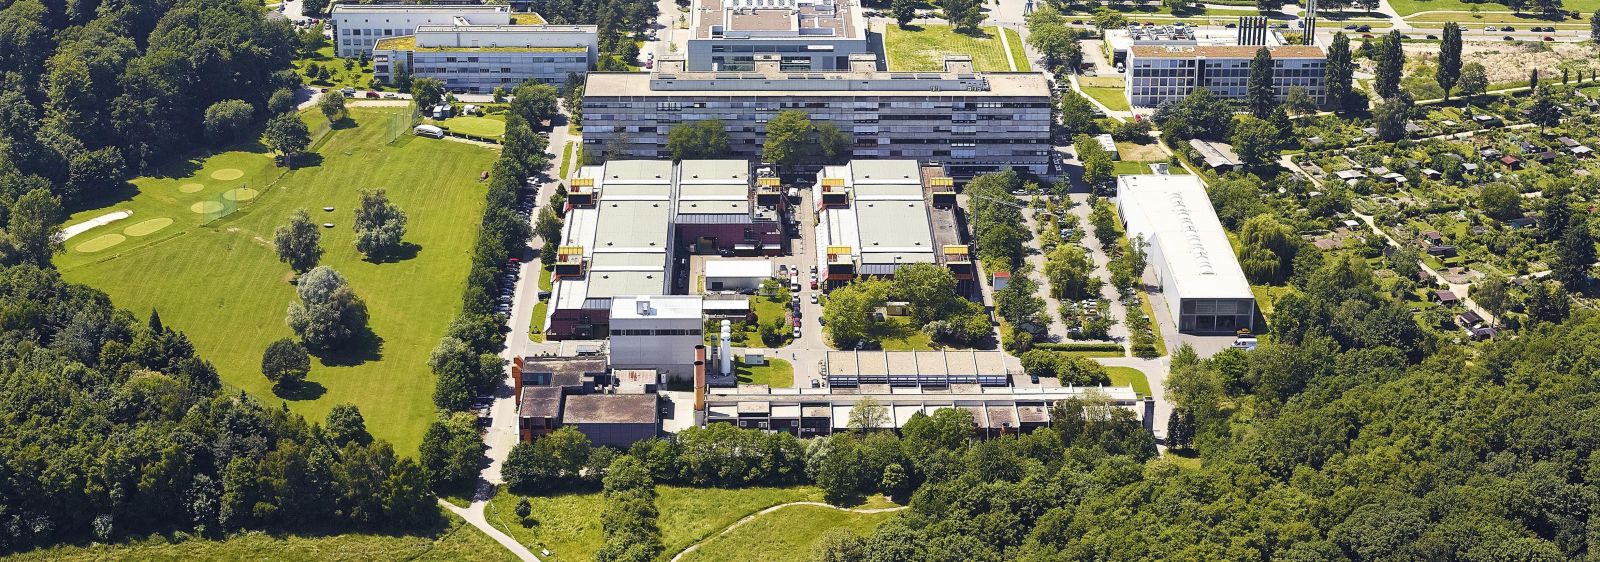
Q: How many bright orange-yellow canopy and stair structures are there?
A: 7